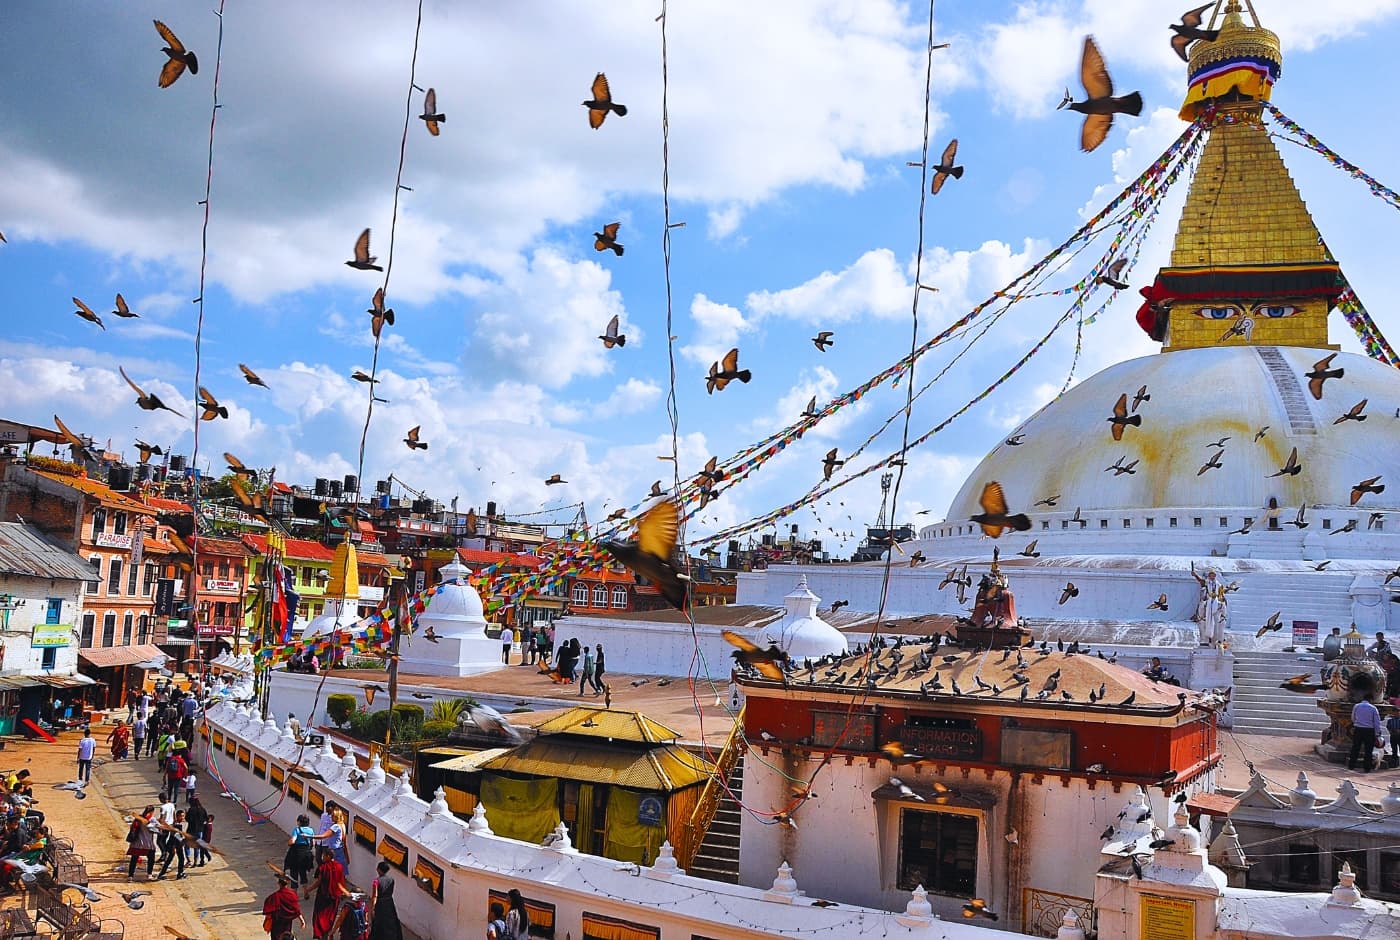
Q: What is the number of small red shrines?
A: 1